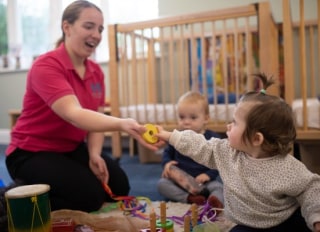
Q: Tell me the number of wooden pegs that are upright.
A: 4